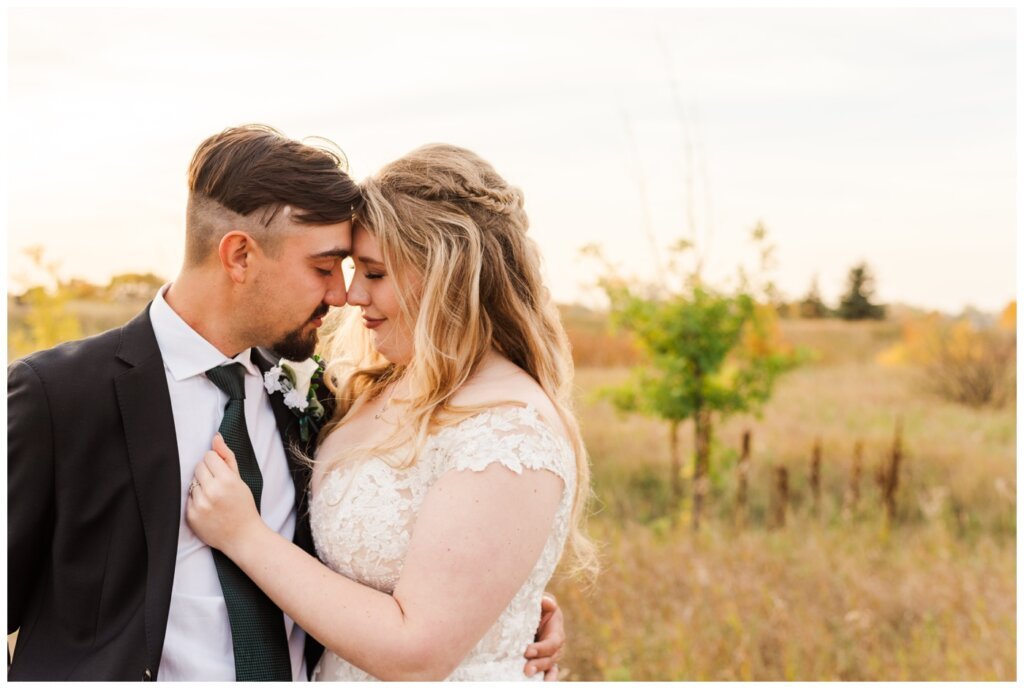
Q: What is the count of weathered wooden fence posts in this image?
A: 5